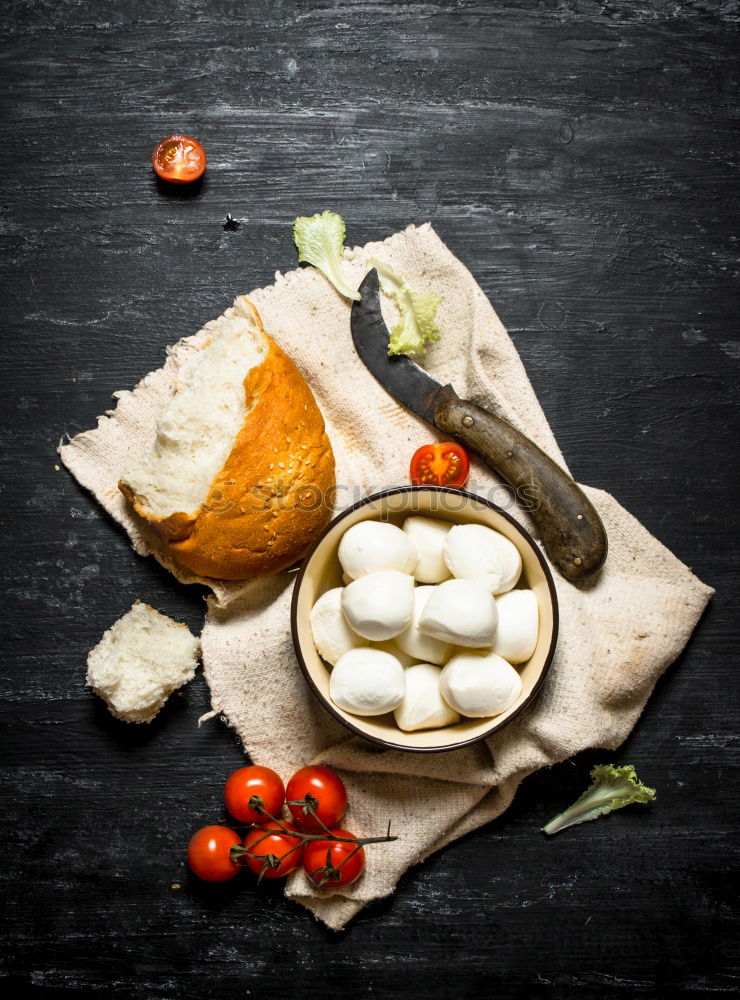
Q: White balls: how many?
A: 11